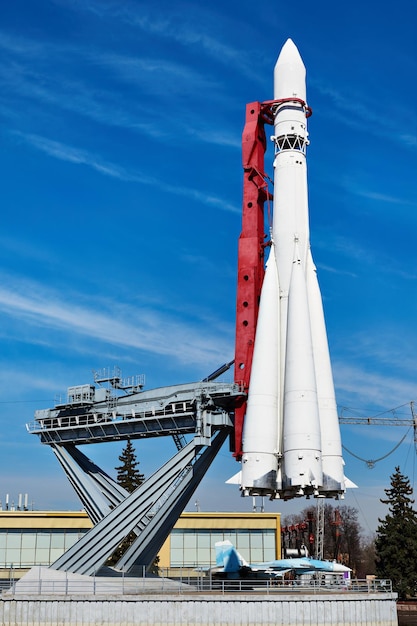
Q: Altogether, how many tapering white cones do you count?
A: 3